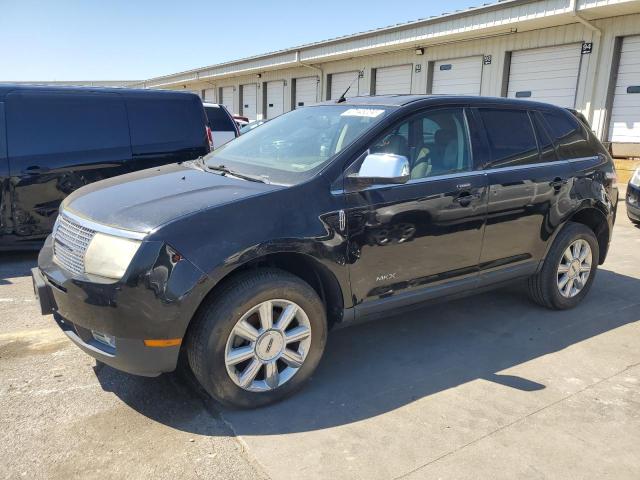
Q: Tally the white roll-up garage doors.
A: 10